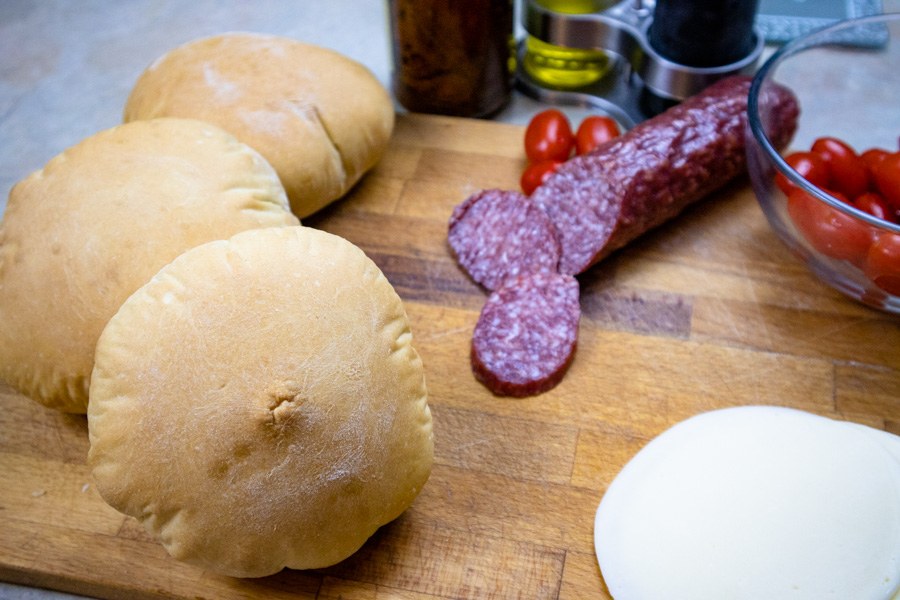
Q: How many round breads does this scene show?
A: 3